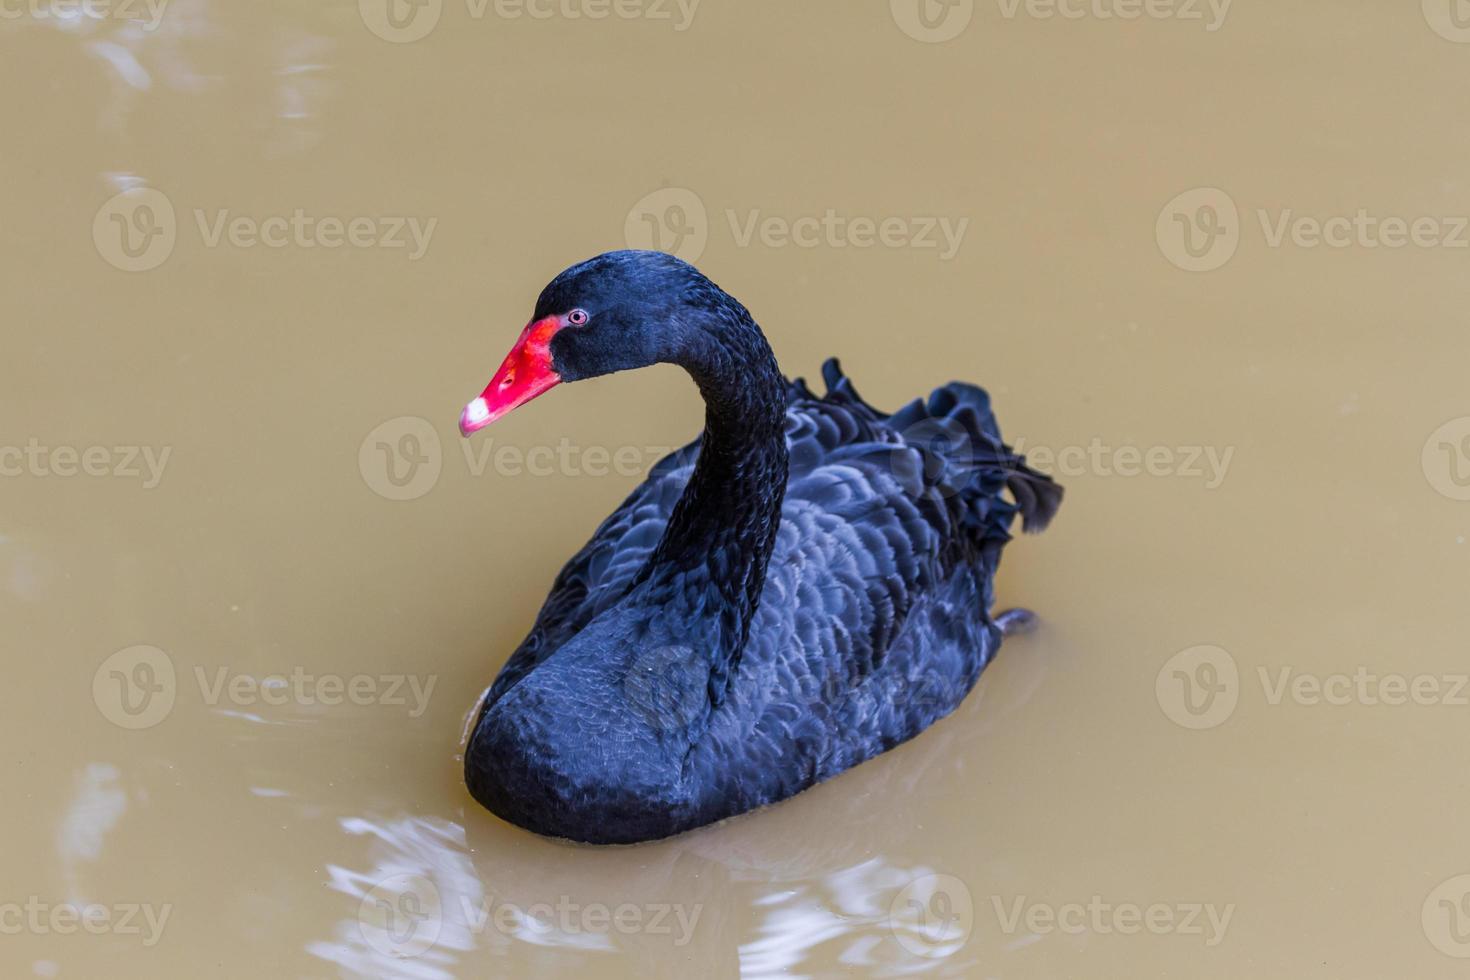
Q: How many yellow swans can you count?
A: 0